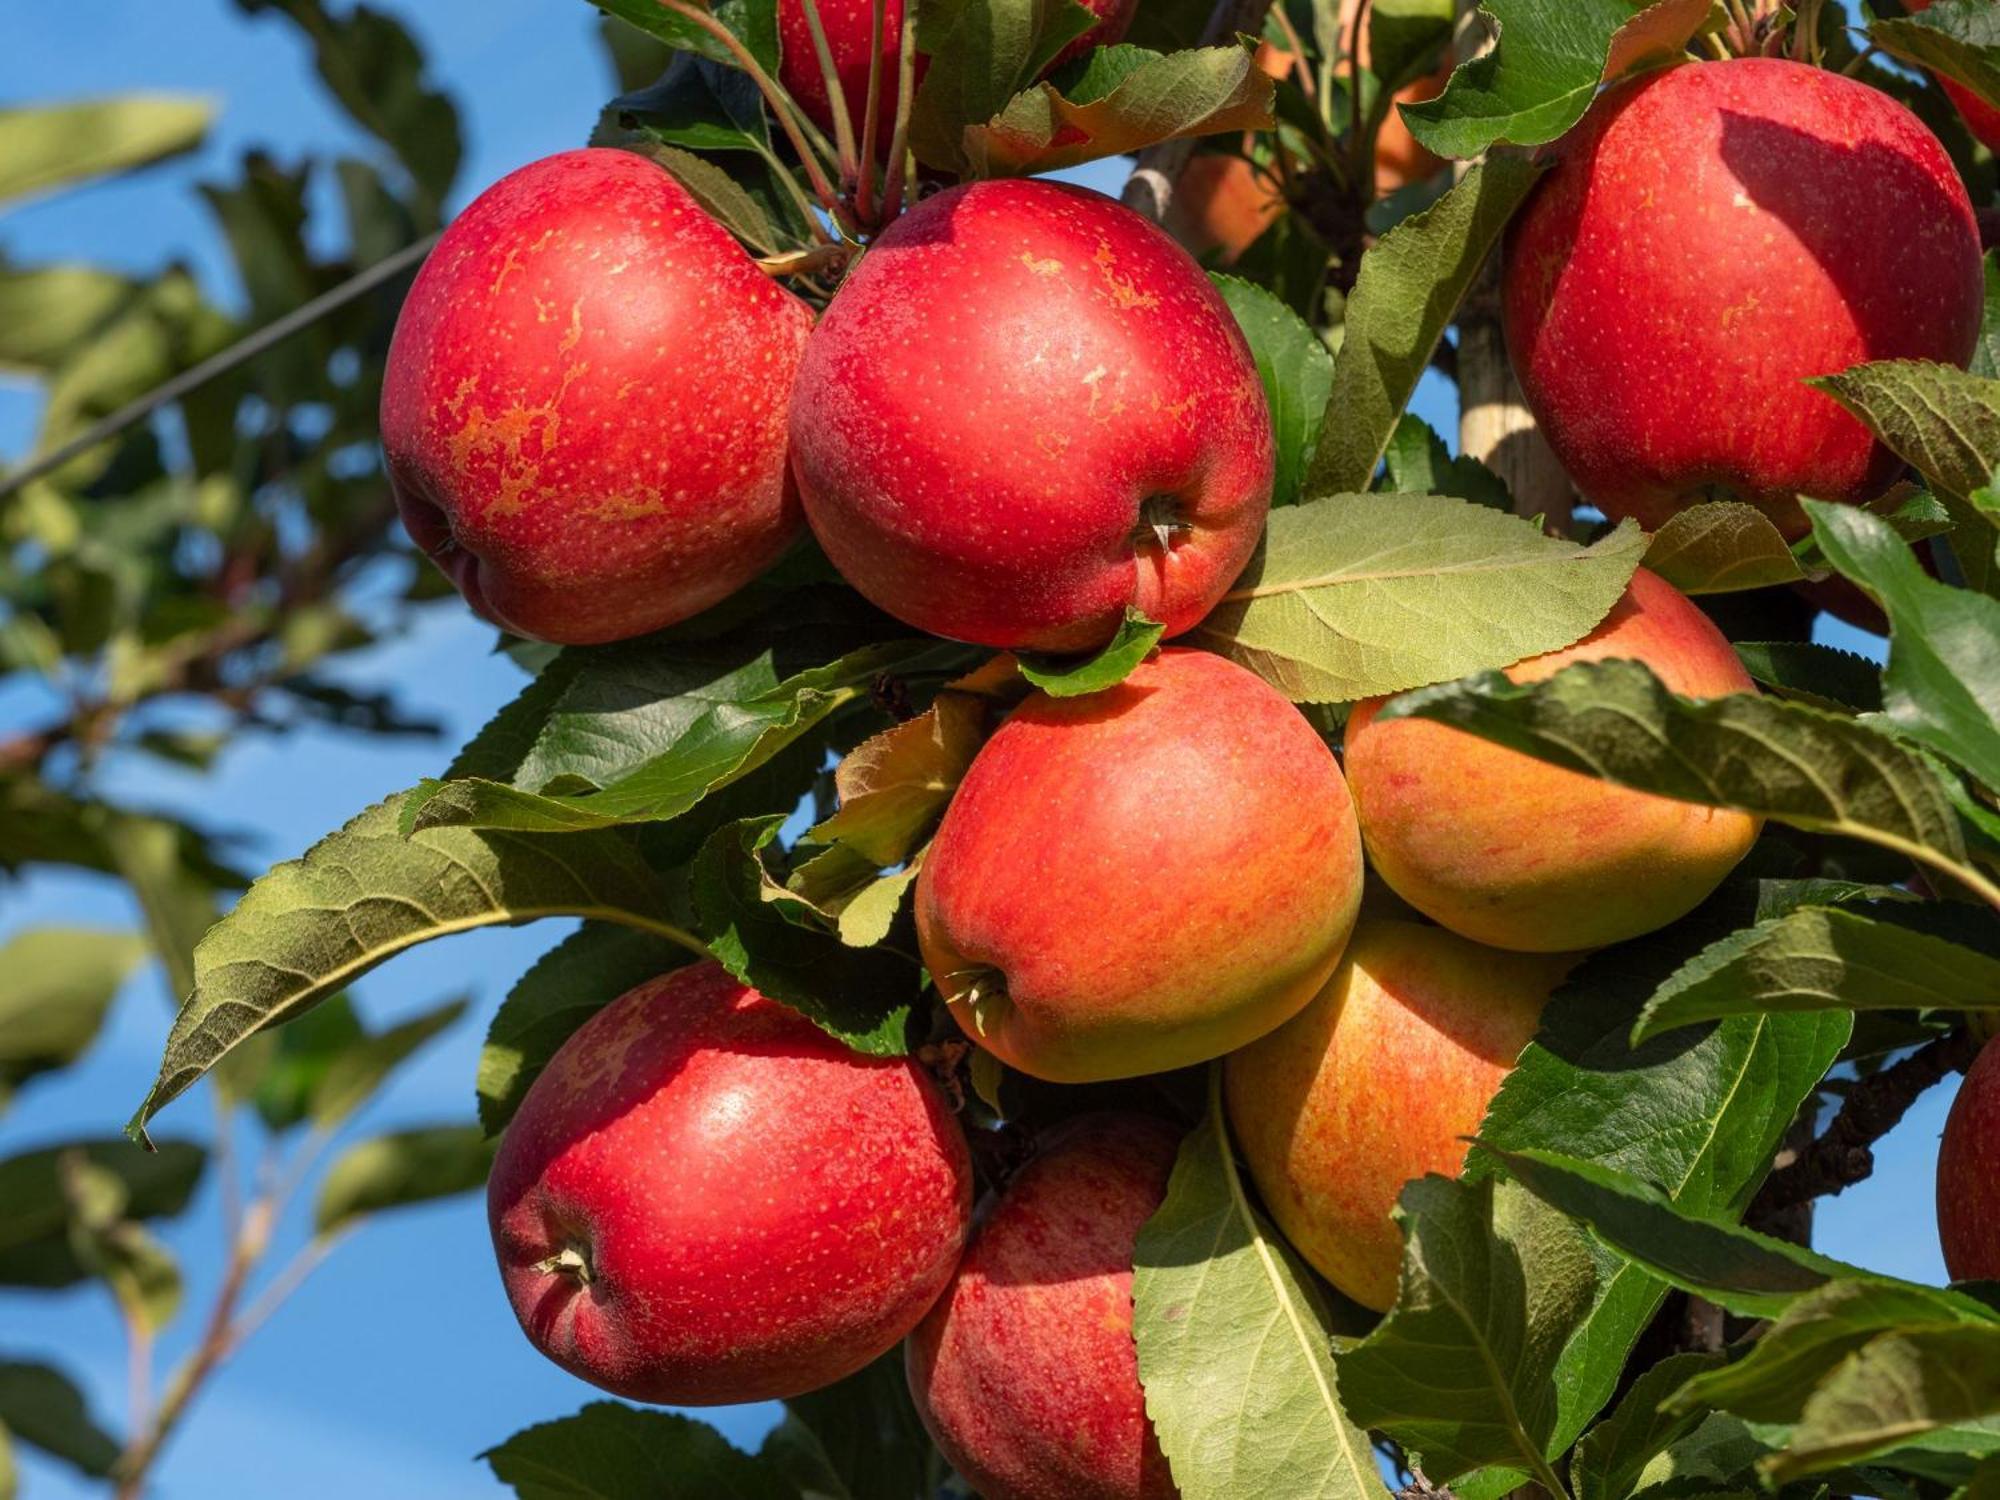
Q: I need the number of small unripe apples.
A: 0